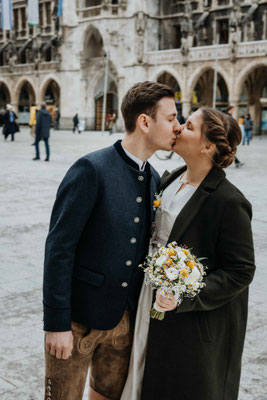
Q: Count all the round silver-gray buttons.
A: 6